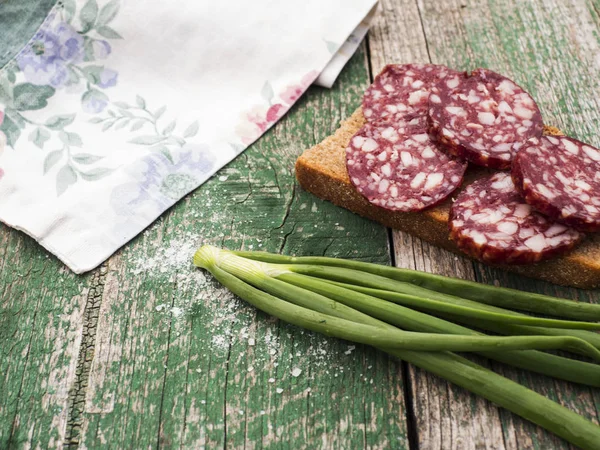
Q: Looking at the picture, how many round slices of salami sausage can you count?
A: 5